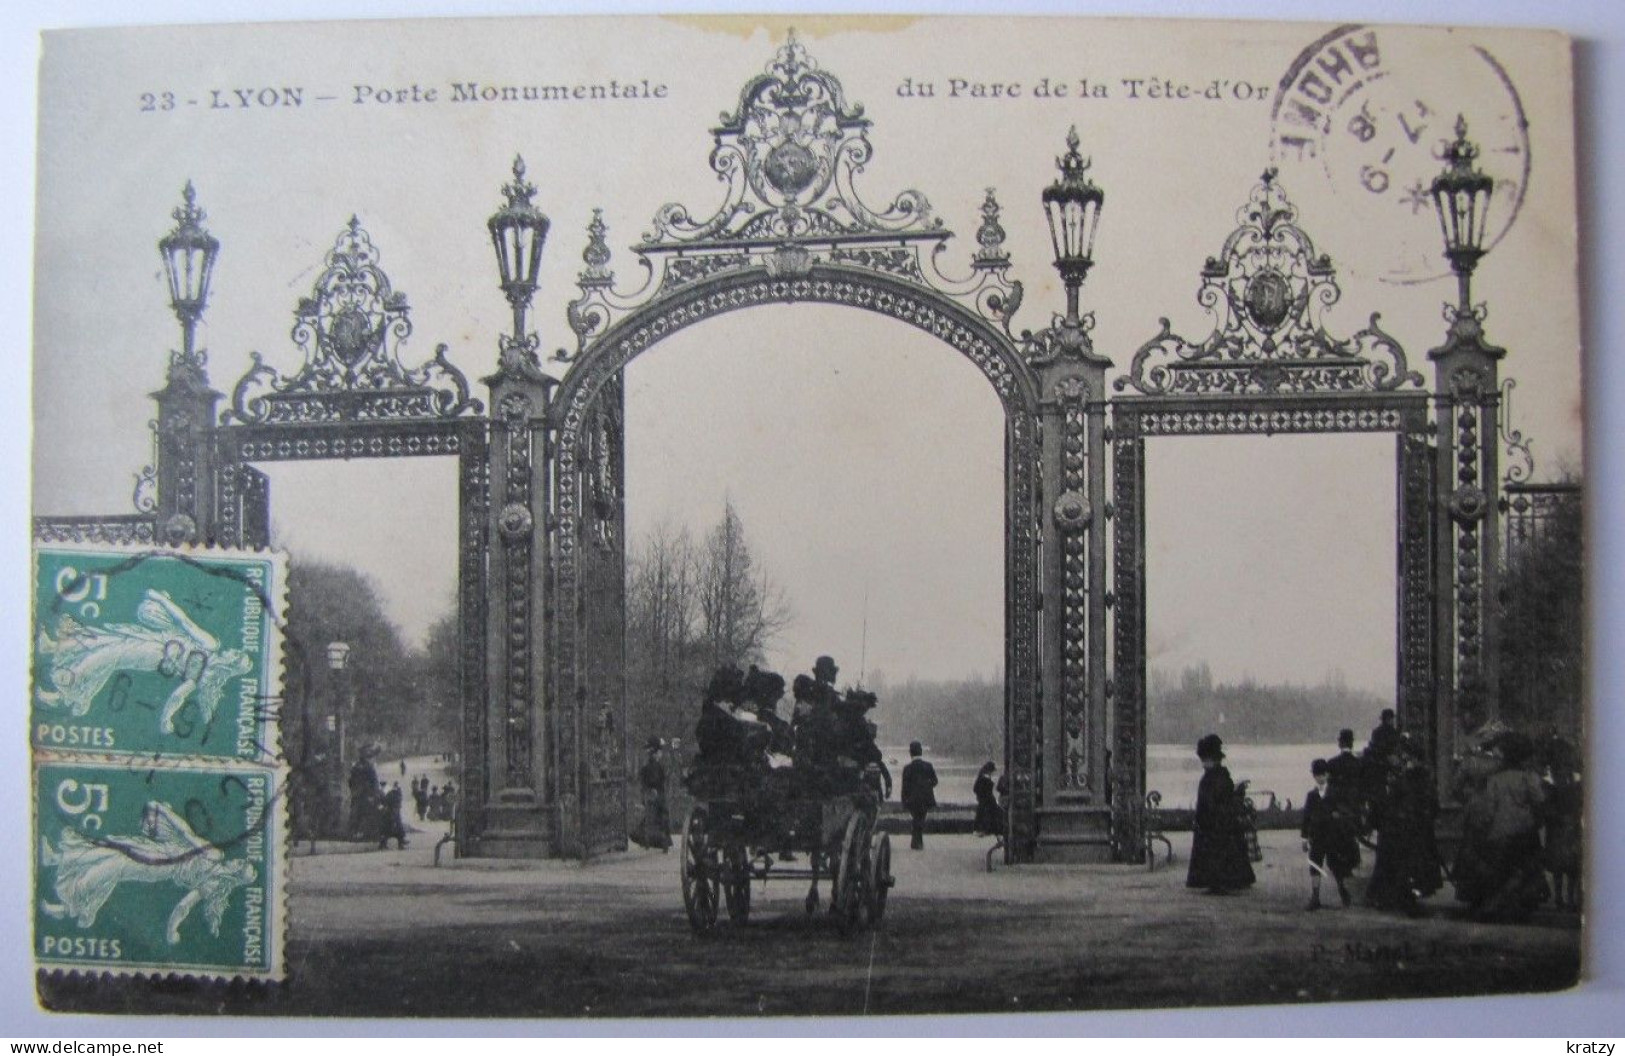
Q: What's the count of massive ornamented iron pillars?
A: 4